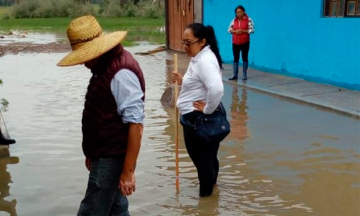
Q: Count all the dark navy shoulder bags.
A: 1